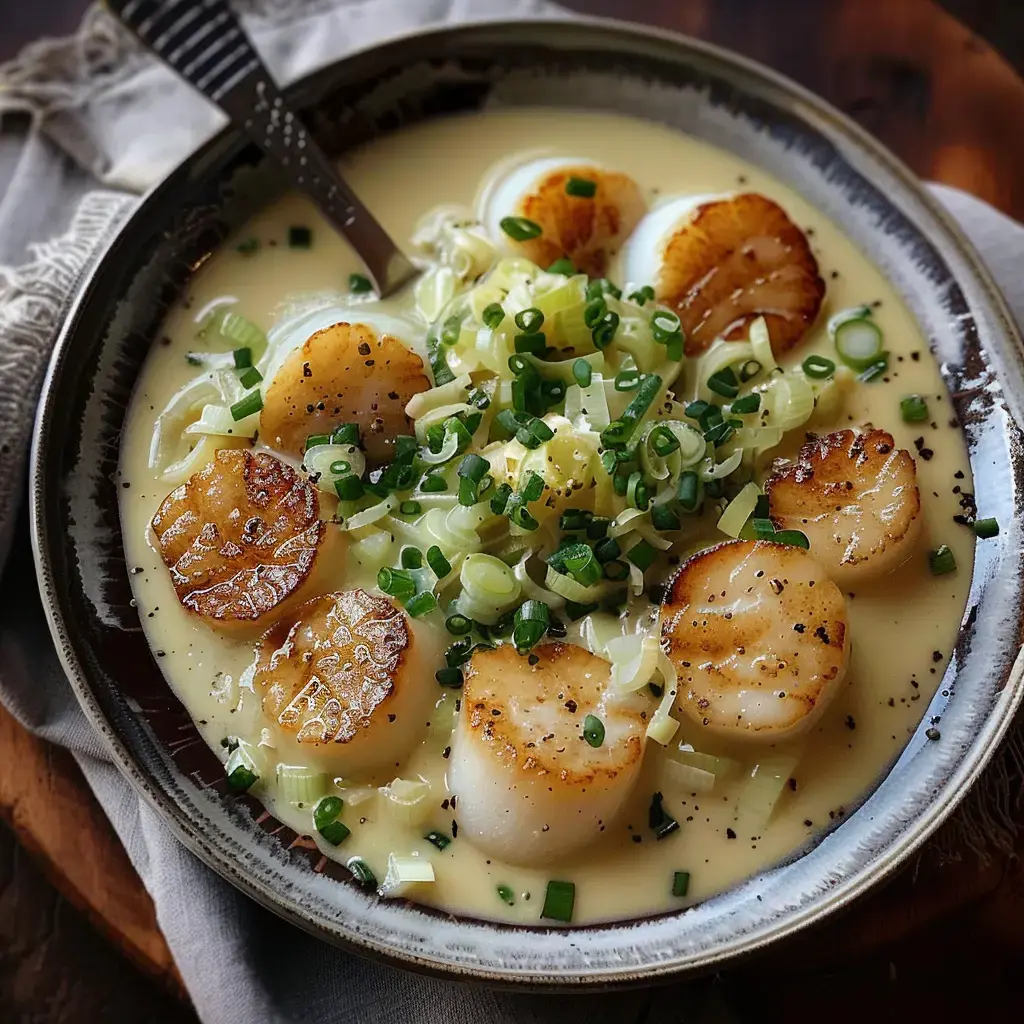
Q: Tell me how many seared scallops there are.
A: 8